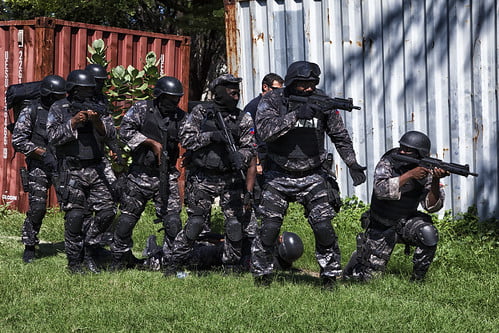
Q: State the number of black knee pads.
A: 10